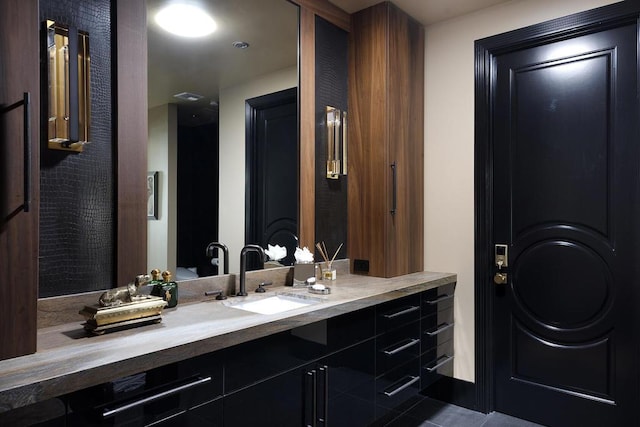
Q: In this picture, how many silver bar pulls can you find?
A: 9